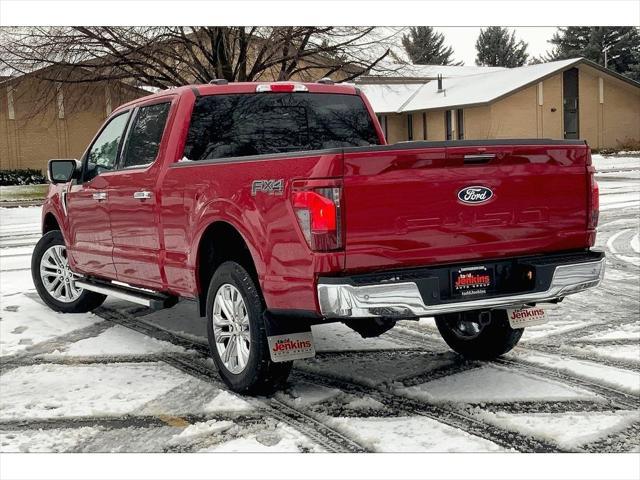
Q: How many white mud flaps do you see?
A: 2